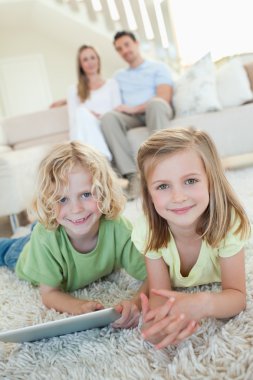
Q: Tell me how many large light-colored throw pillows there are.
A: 2